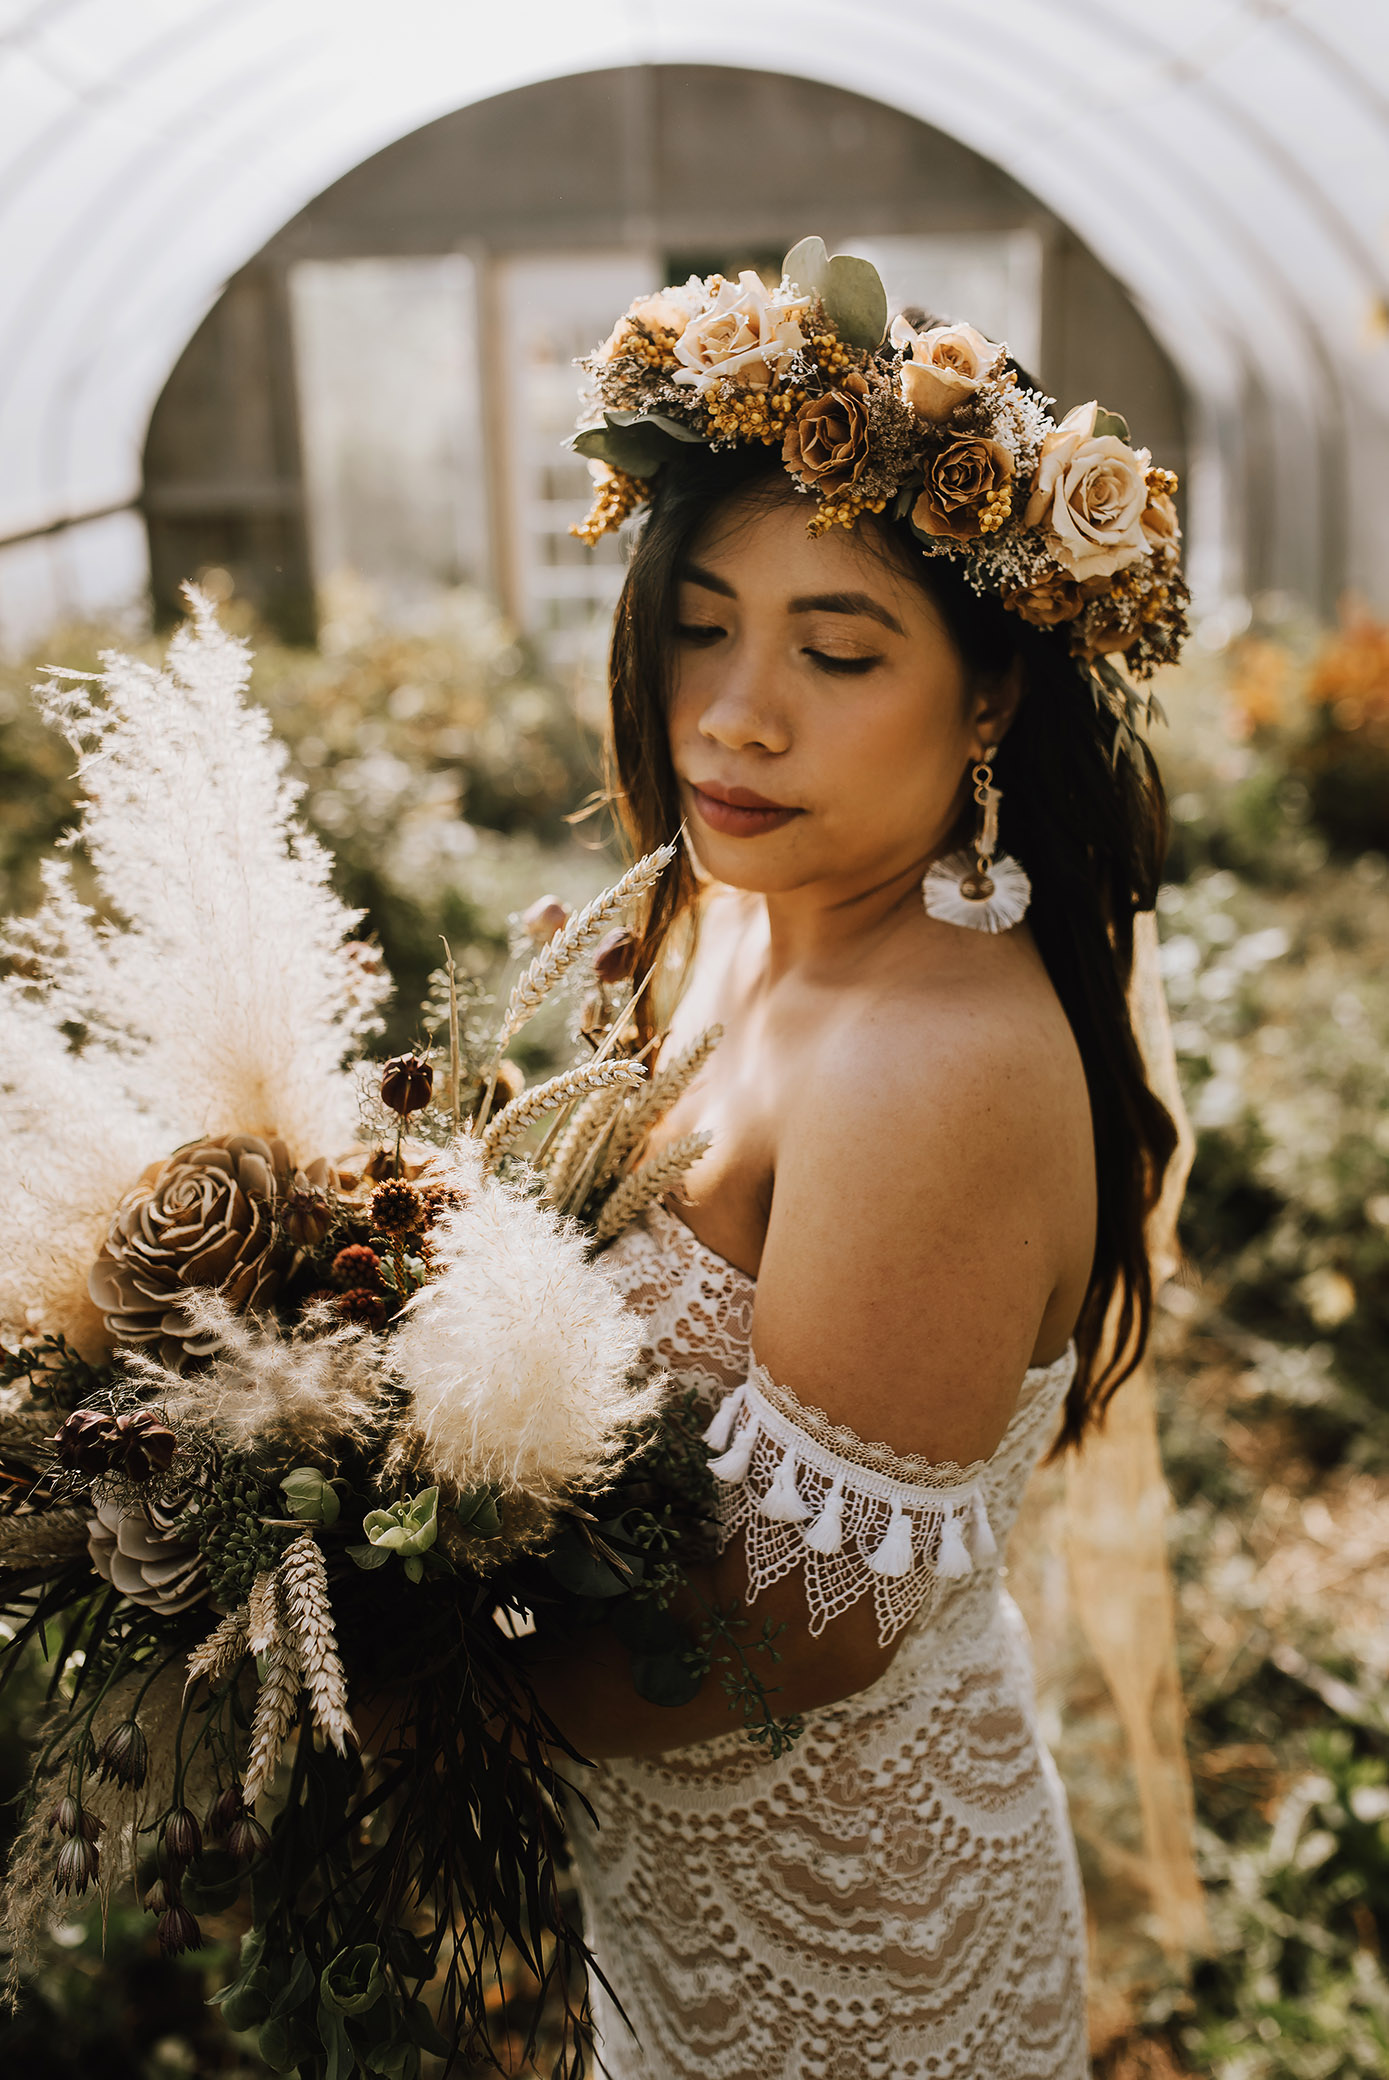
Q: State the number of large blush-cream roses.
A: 3